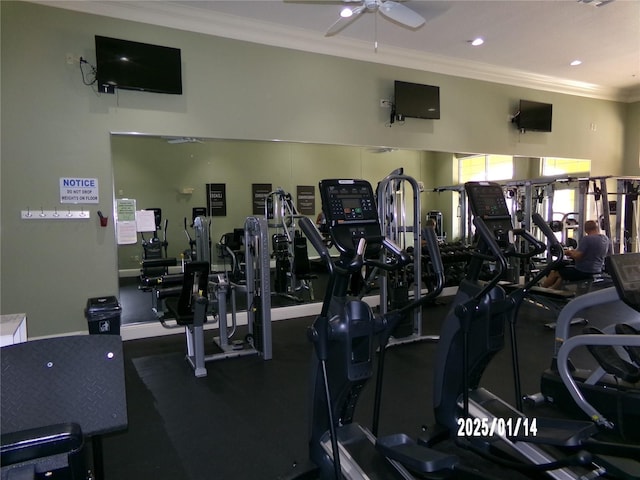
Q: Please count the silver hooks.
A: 5